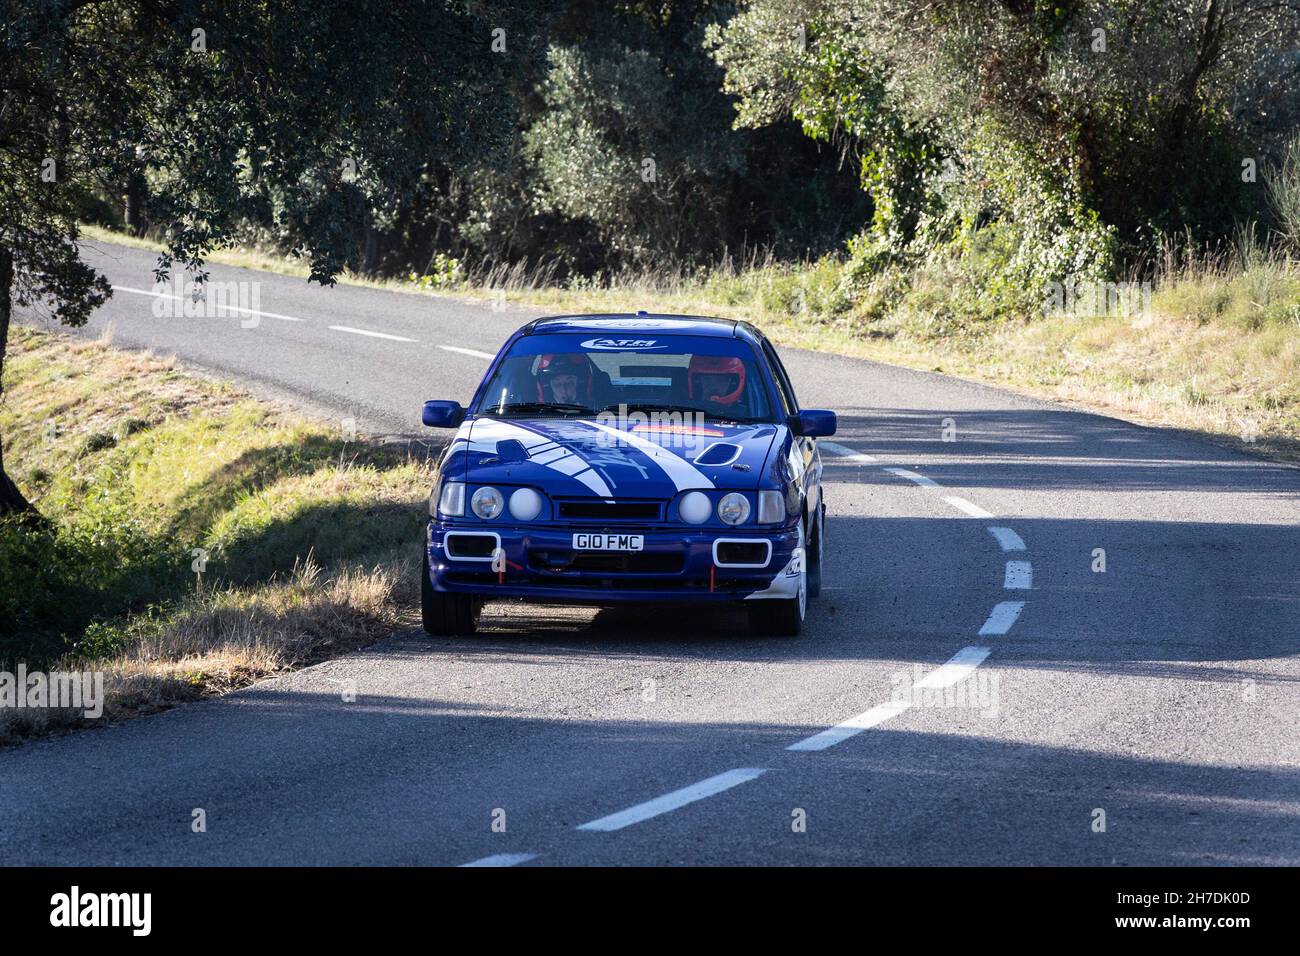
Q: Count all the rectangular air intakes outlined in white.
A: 2